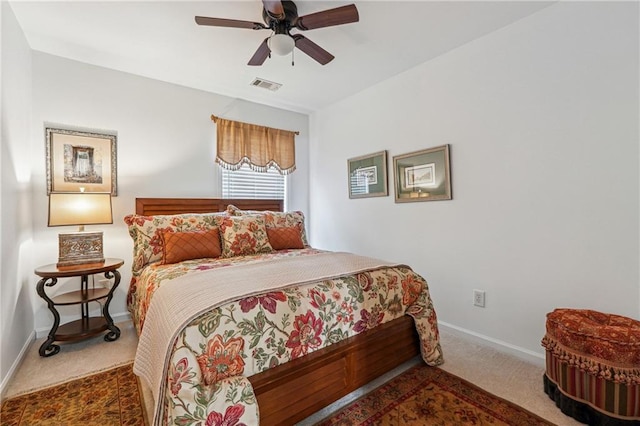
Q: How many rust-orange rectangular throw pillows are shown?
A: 2